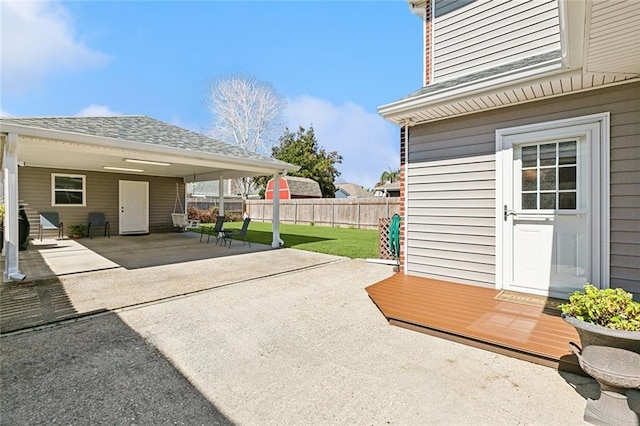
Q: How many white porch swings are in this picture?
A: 1